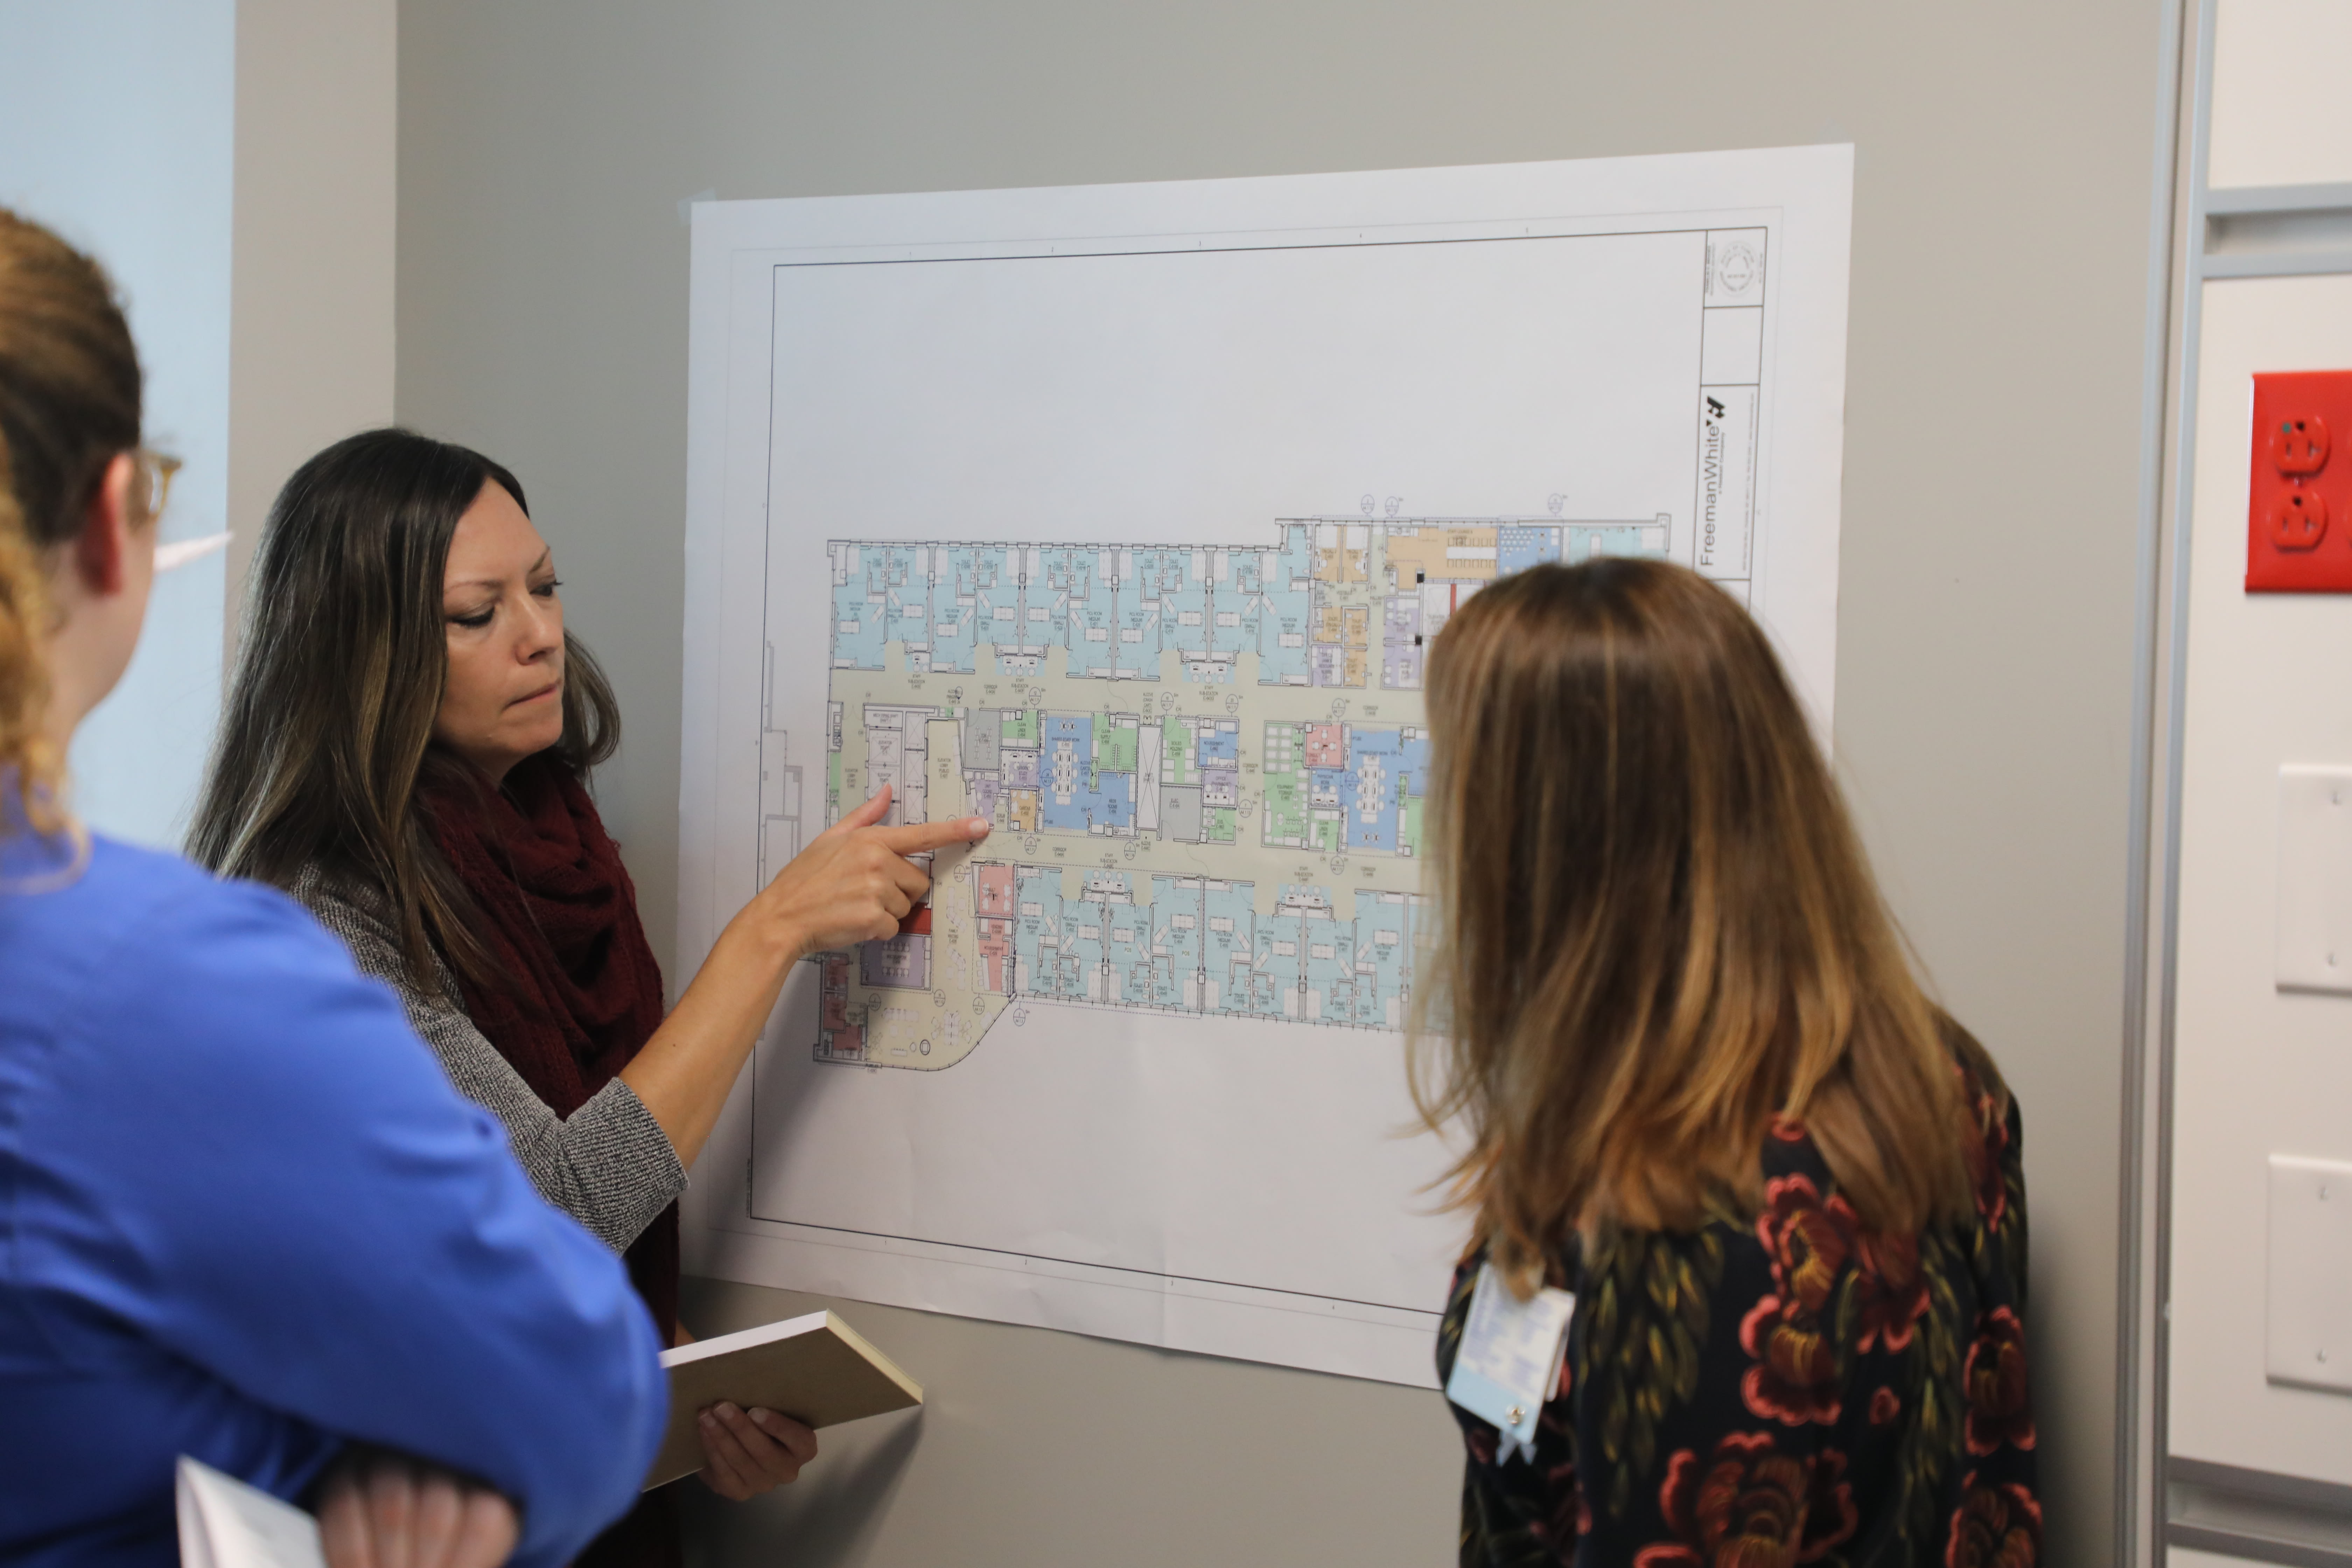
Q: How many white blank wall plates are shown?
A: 2